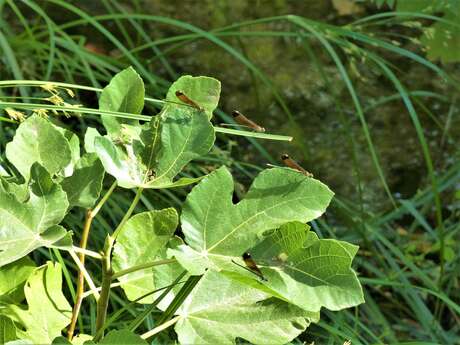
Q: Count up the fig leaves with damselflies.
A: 3